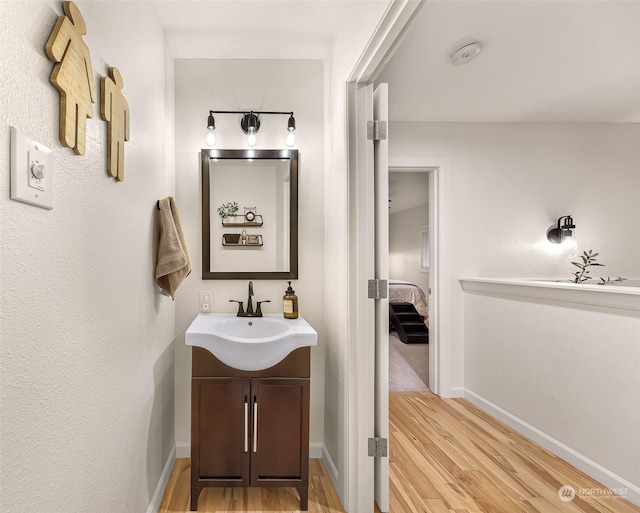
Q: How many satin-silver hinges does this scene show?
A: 3